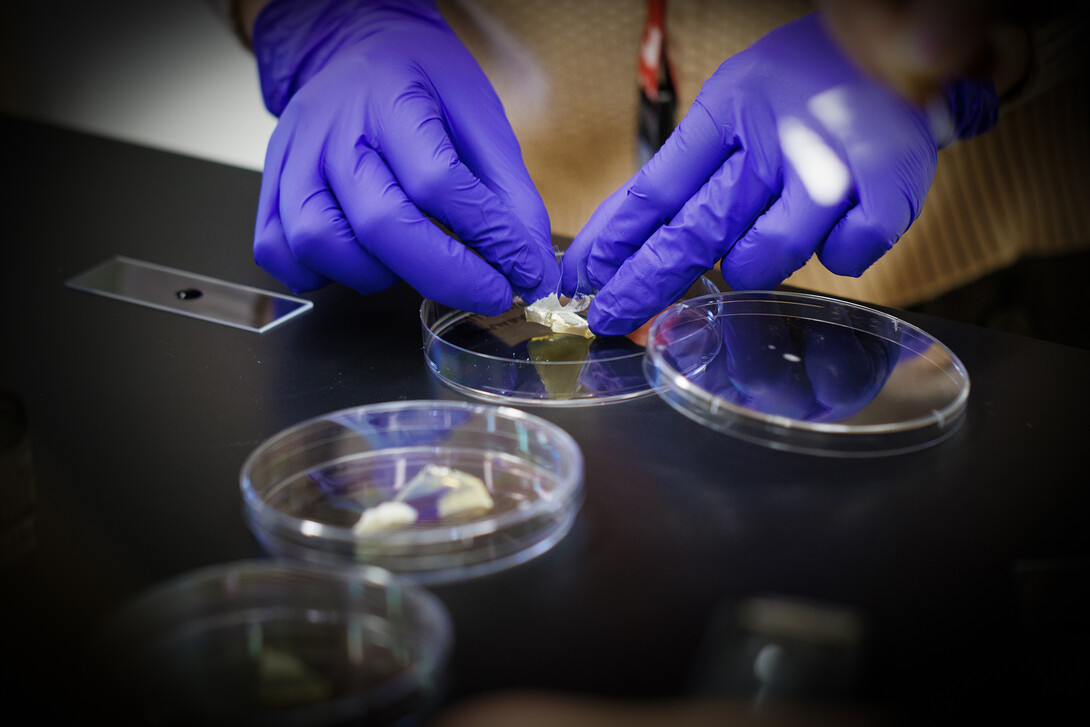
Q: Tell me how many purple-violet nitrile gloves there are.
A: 2